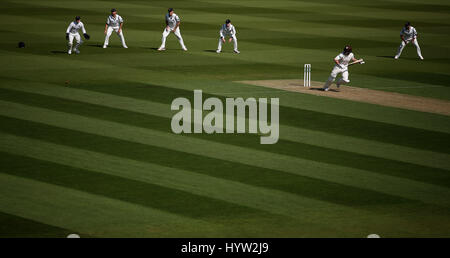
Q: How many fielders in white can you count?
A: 5